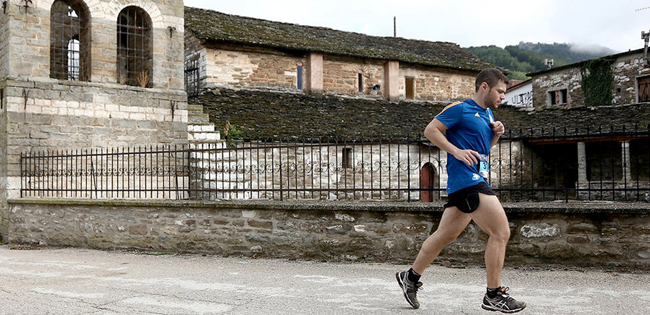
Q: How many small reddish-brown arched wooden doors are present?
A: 1